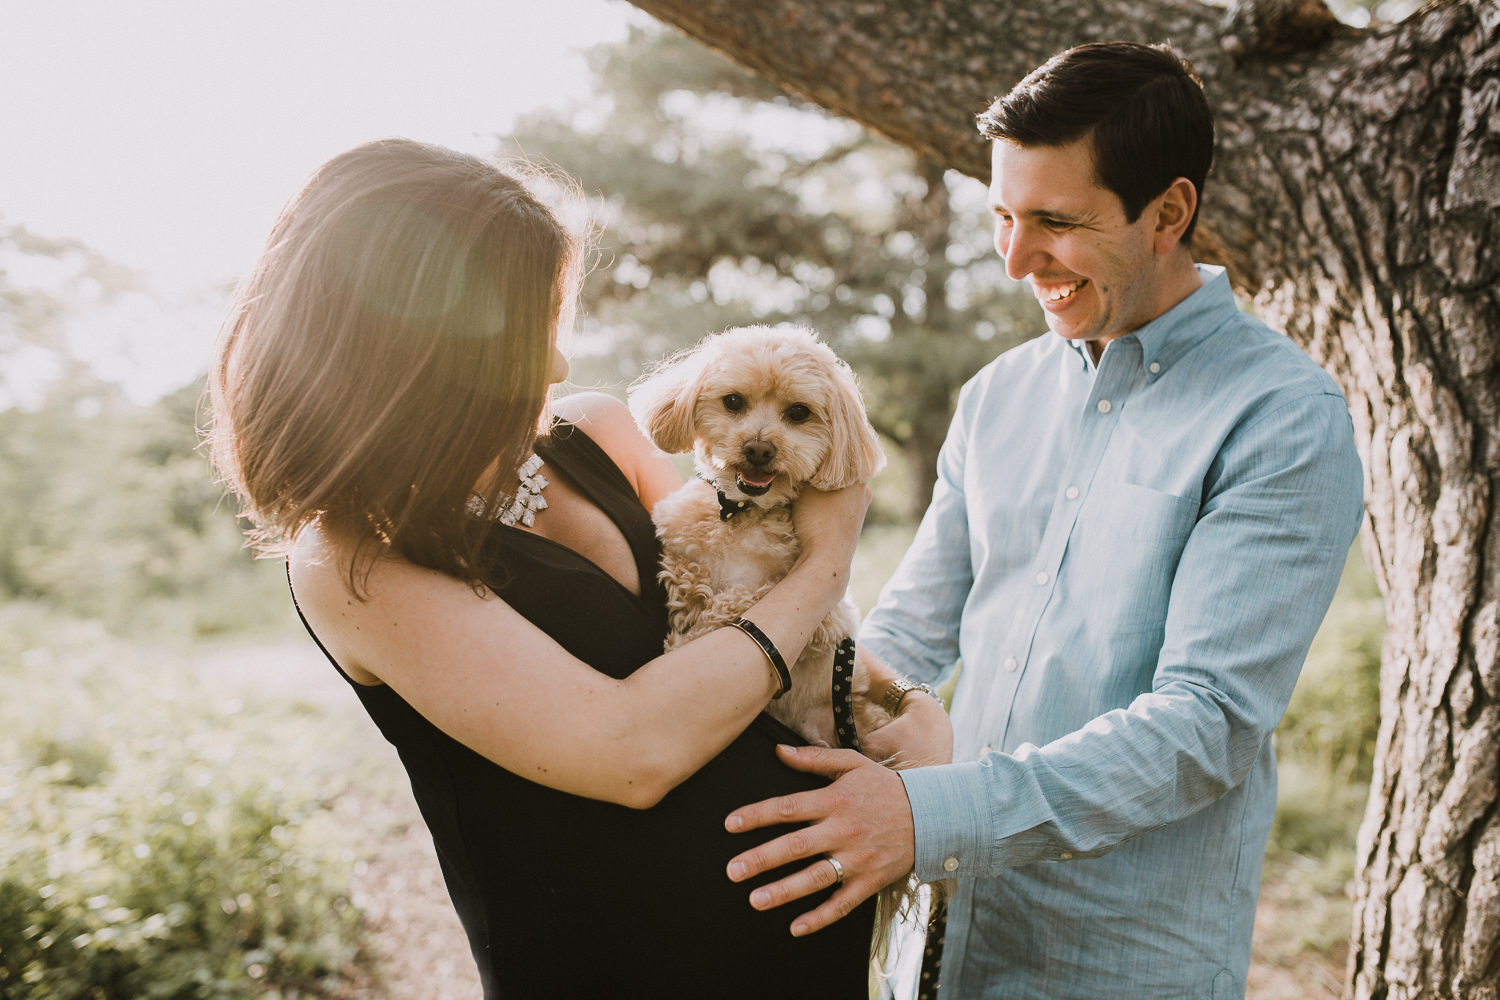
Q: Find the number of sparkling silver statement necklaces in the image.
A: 1